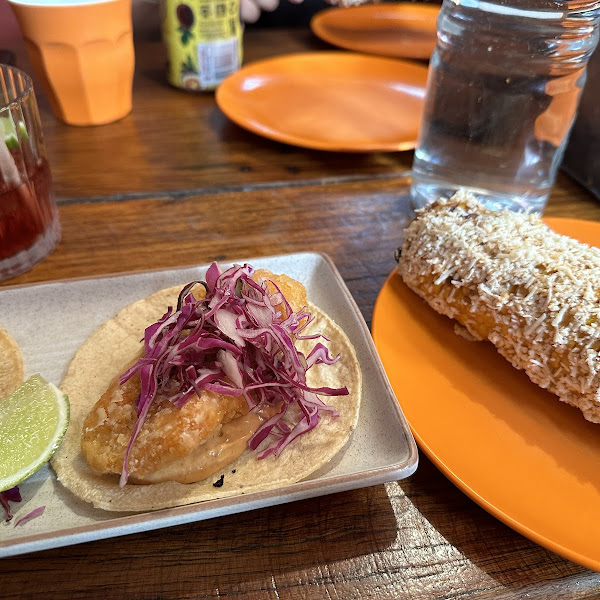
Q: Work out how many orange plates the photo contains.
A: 3